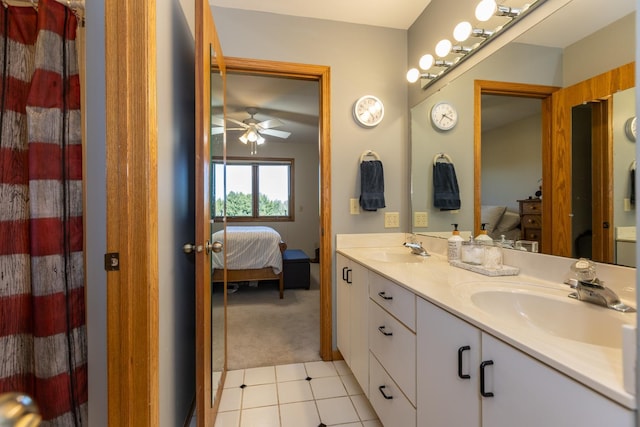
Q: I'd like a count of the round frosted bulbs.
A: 5